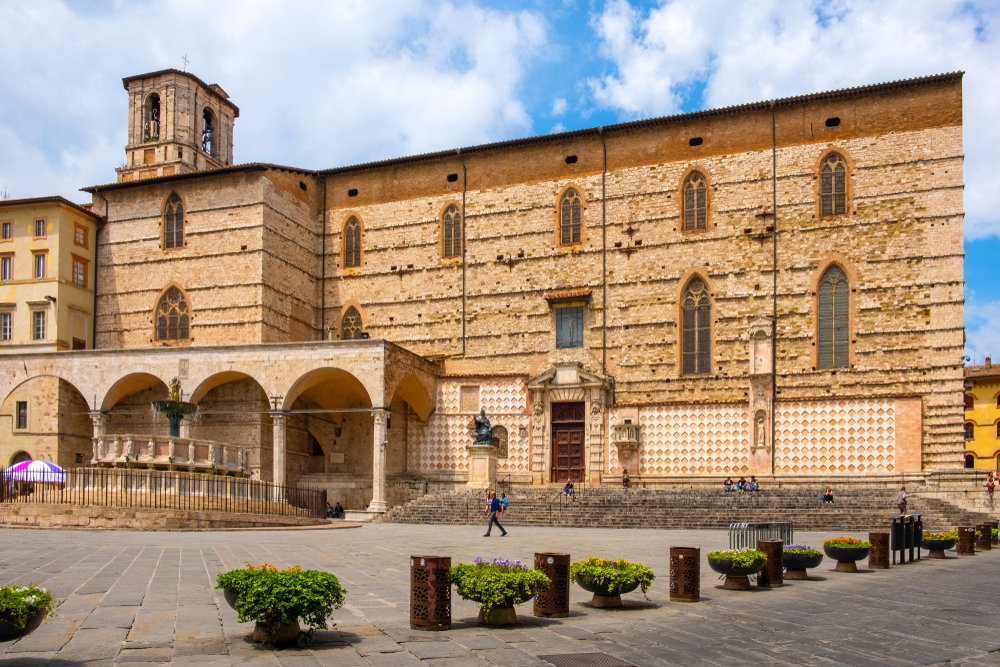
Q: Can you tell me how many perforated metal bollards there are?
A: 8